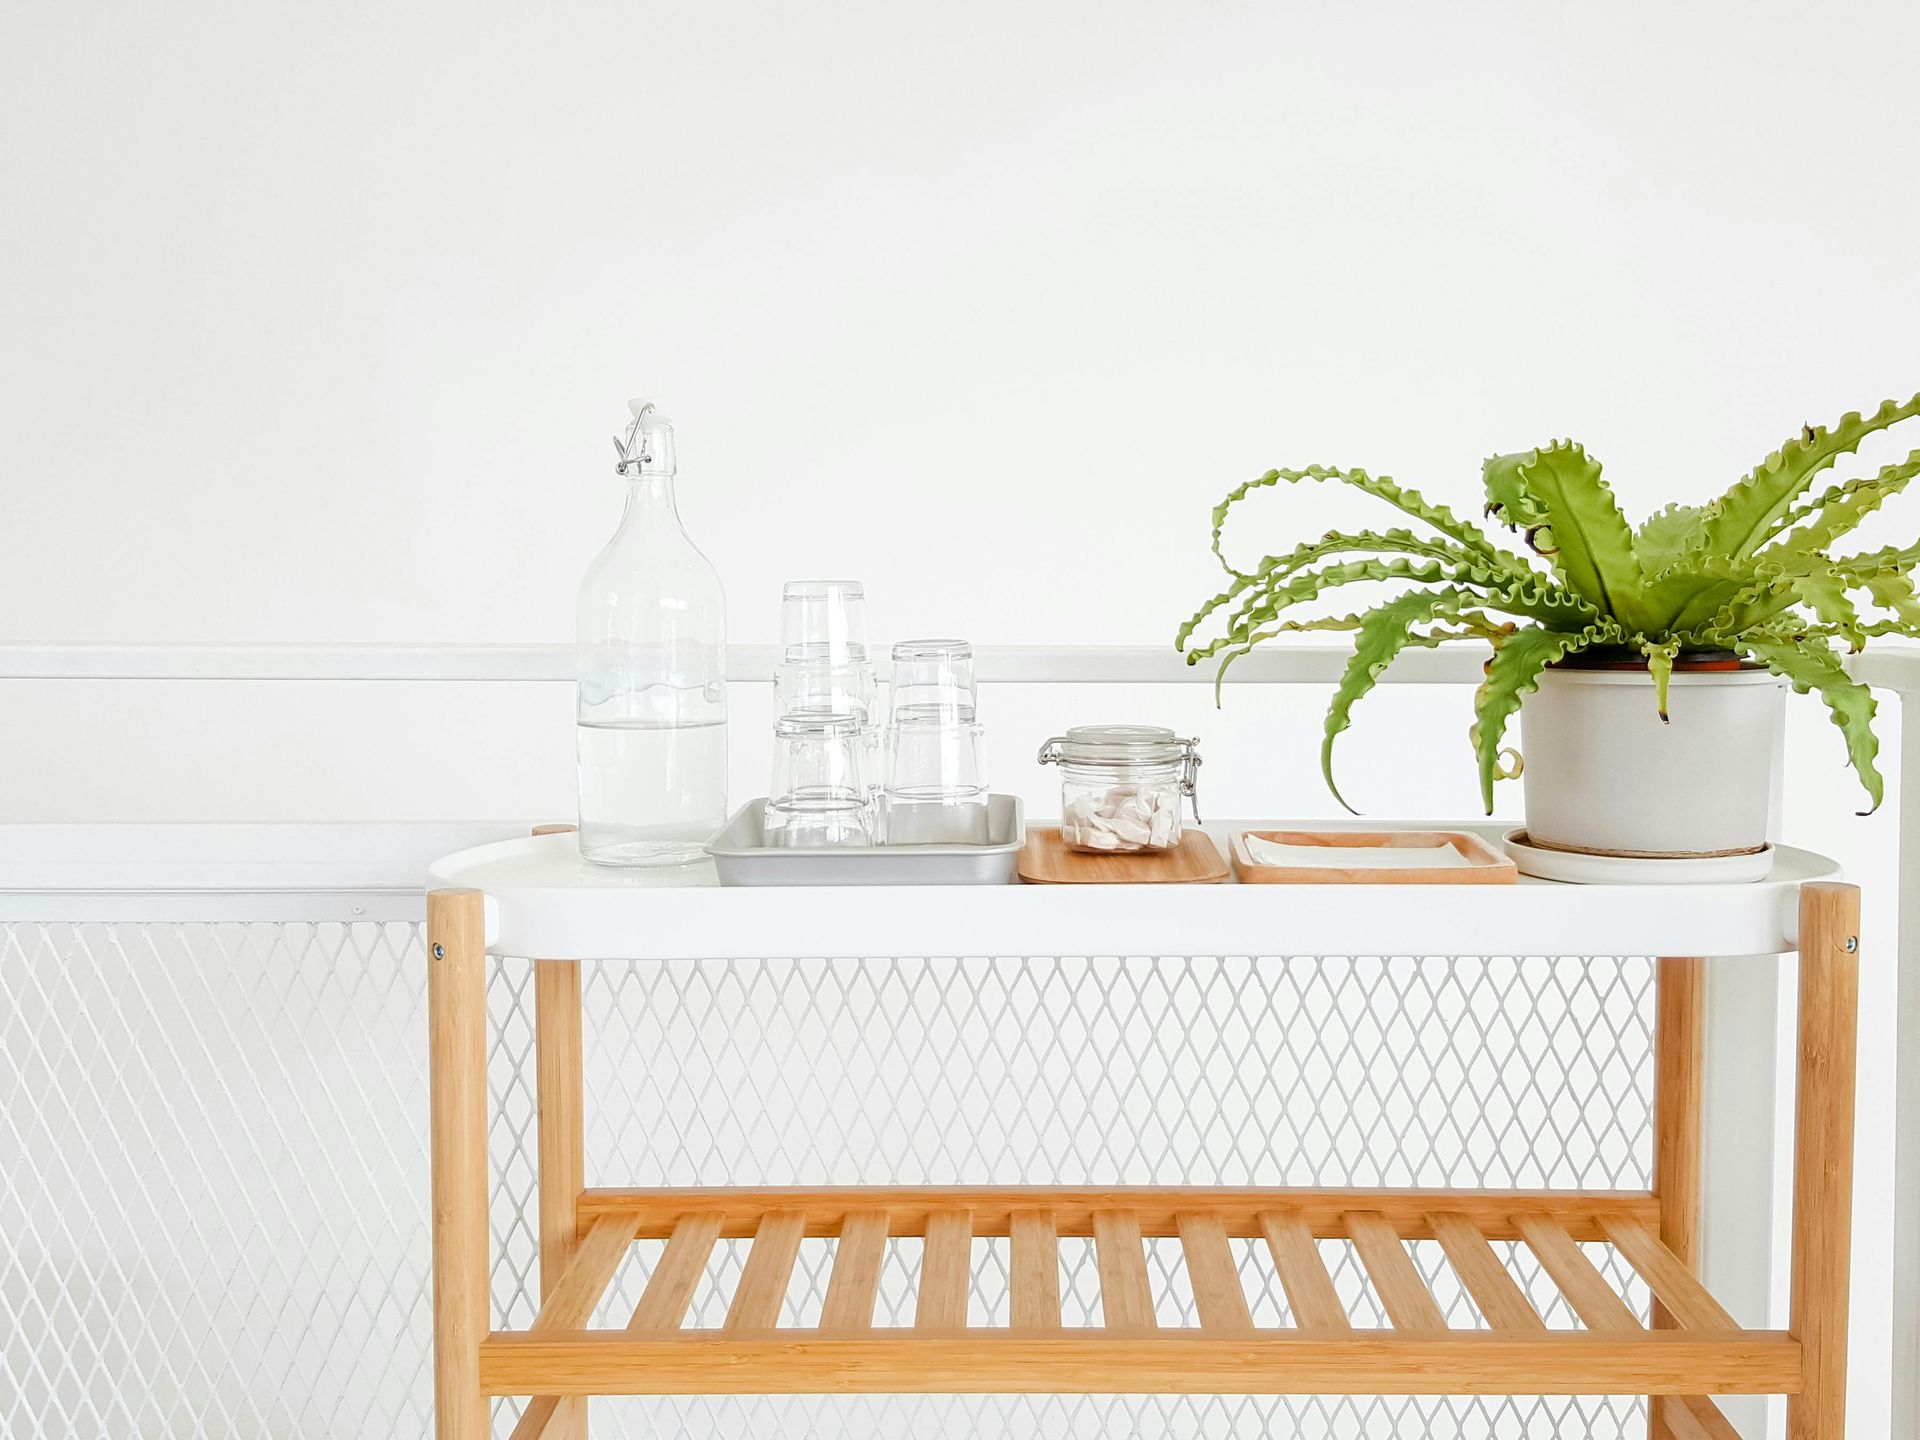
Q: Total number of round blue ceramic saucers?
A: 0